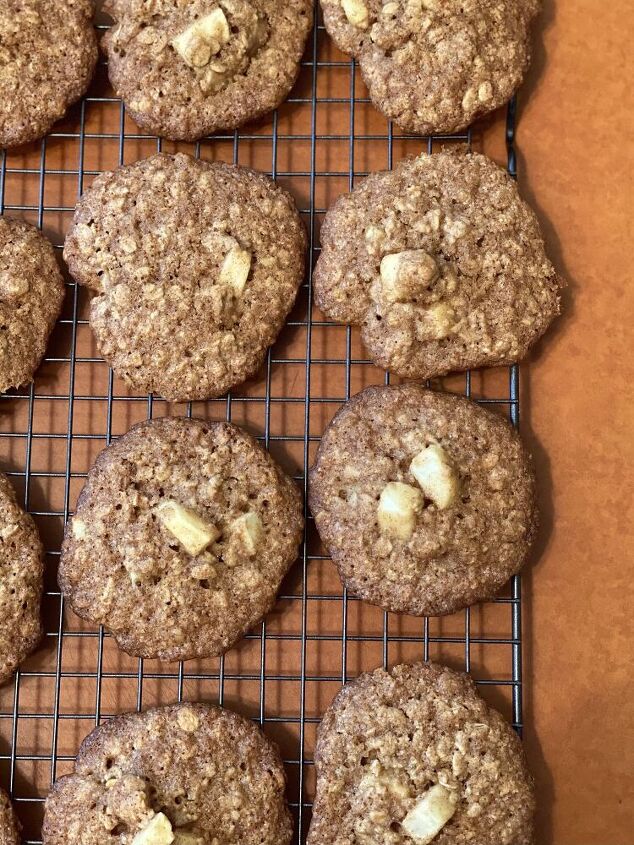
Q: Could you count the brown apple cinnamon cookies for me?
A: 12